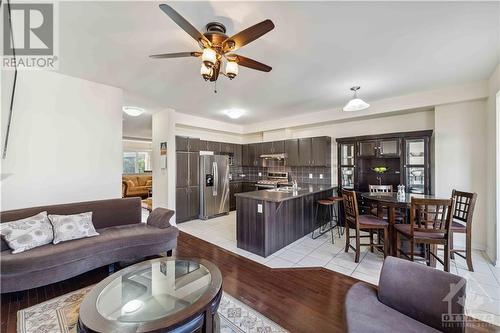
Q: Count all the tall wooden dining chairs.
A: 4